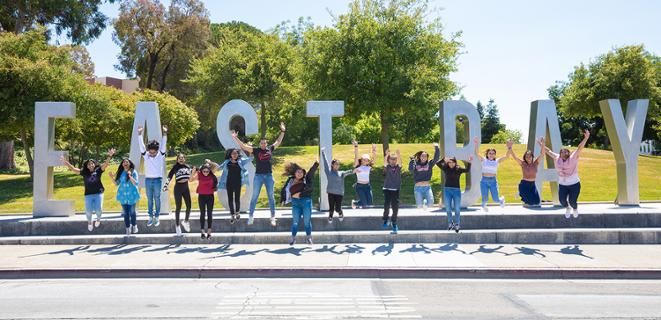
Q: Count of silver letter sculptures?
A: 7